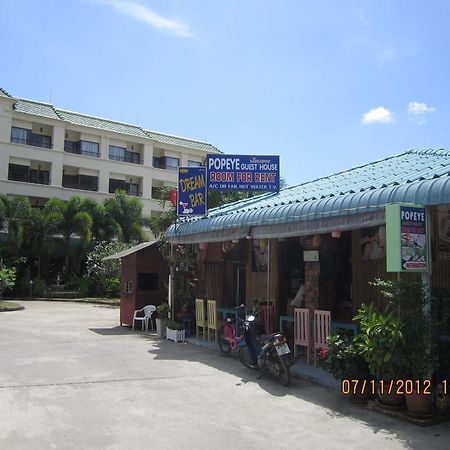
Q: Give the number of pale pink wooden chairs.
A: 2